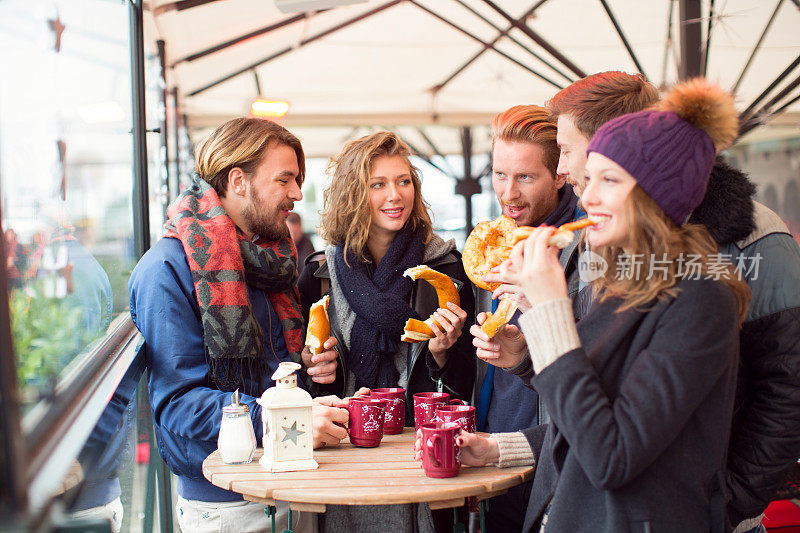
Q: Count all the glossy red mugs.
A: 5